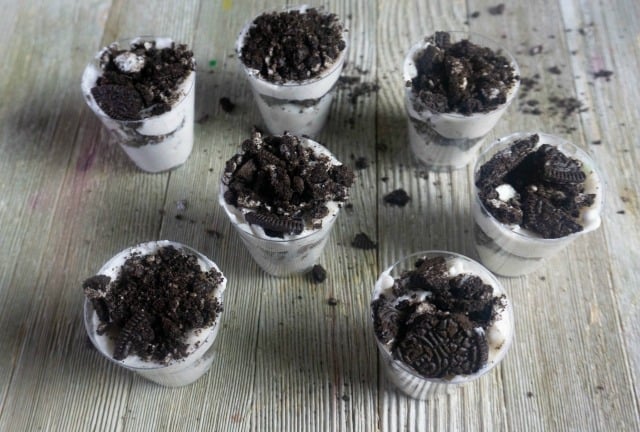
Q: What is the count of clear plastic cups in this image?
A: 7